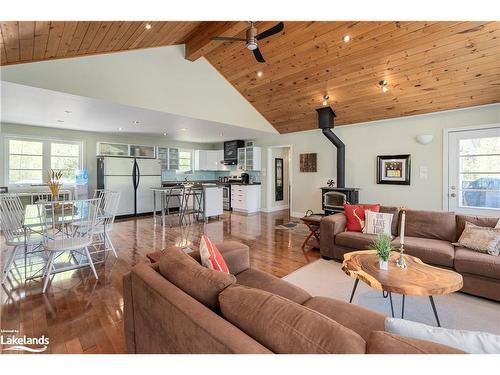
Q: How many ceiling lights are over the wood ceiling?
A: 5